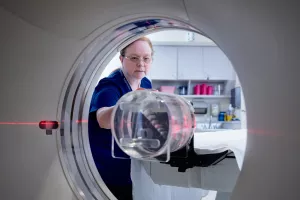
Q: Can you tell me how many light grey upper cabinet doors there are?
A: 3